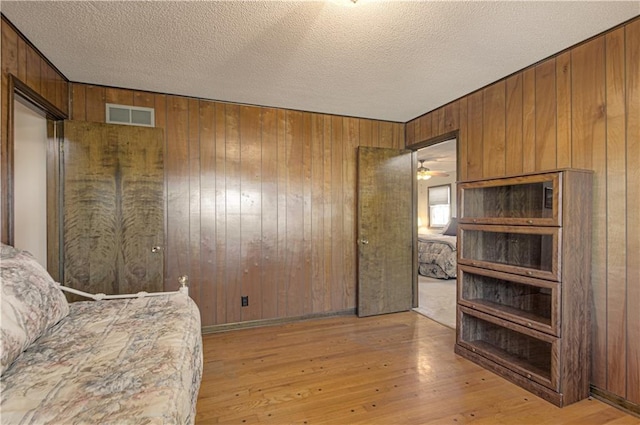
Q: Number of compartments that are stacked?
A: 4